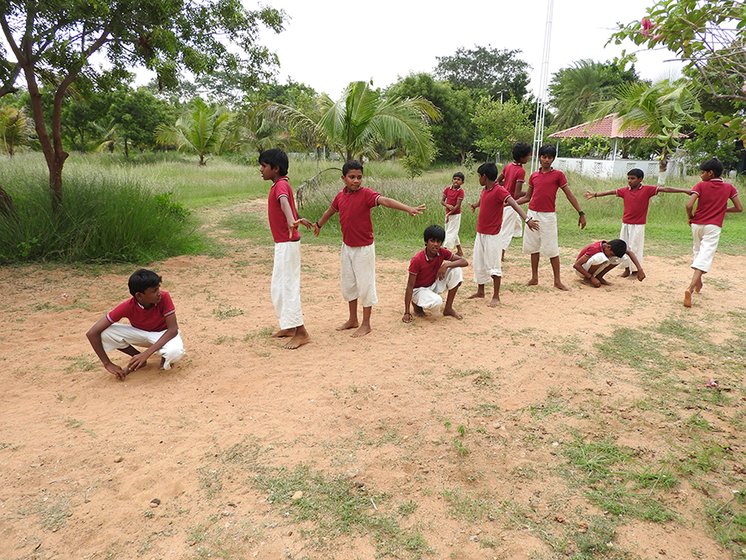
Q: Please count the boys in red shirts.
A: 11